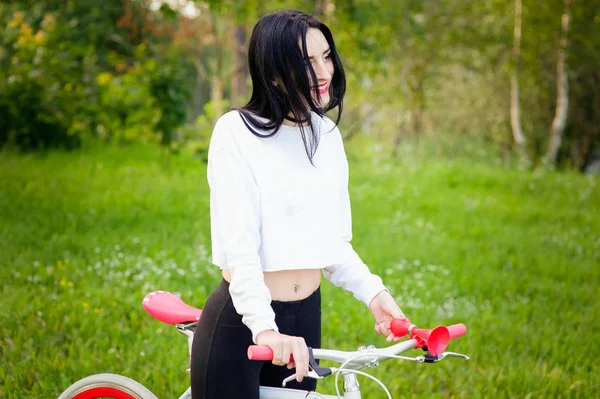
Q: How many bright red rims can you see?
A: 1